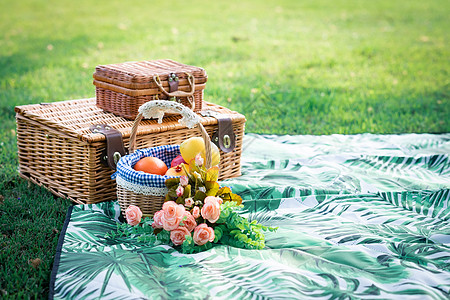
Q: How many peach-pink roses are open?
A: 7